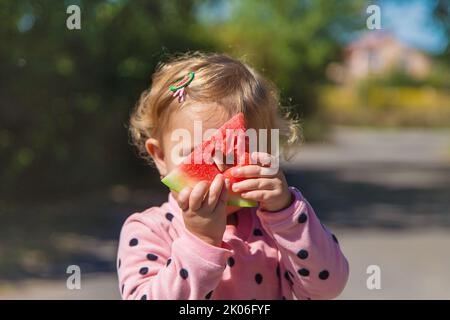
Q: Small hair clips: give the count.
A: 1